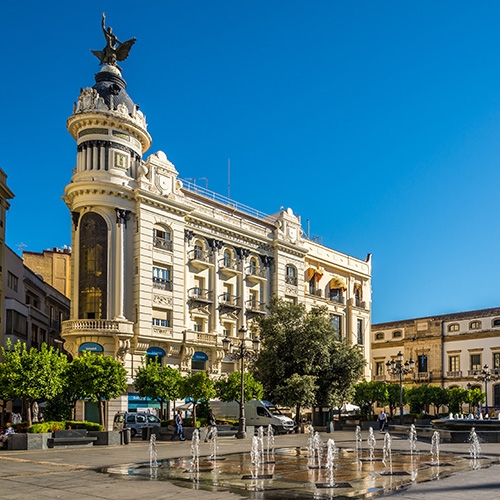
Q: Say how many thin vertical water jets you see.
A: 15